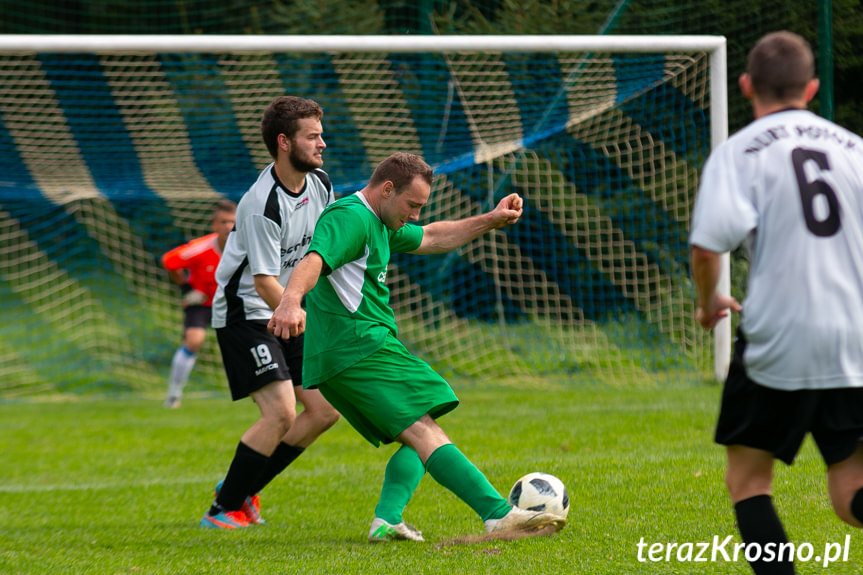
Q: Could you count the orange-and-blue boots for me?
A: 2